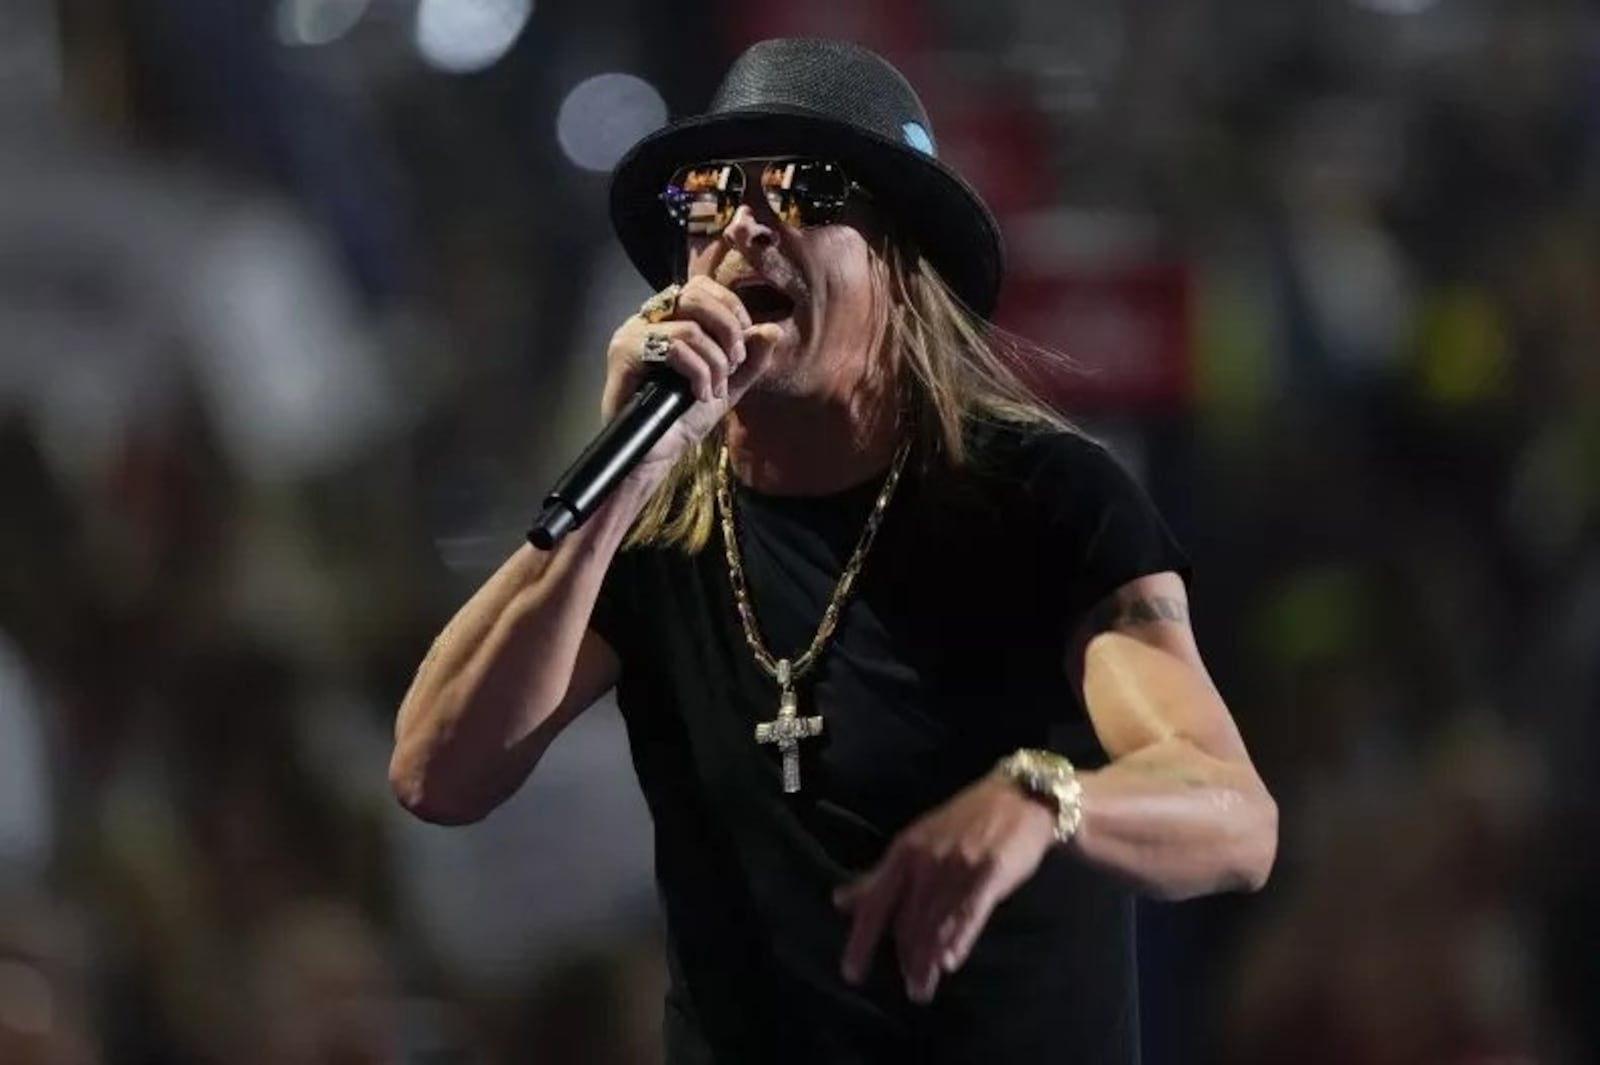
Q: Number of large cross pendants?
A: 1